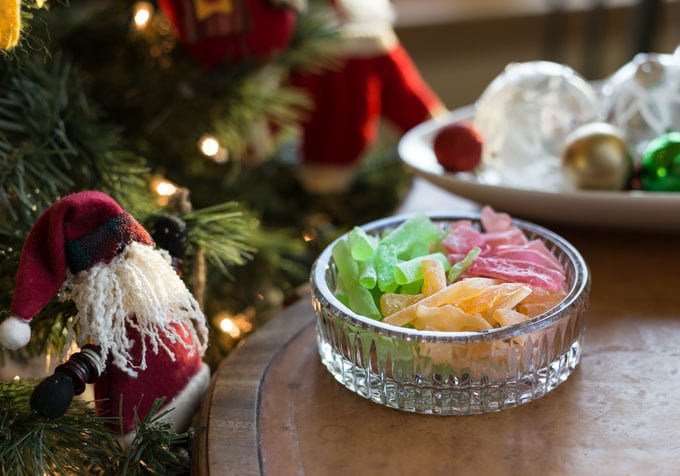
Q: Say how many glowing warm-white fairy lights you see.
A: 4